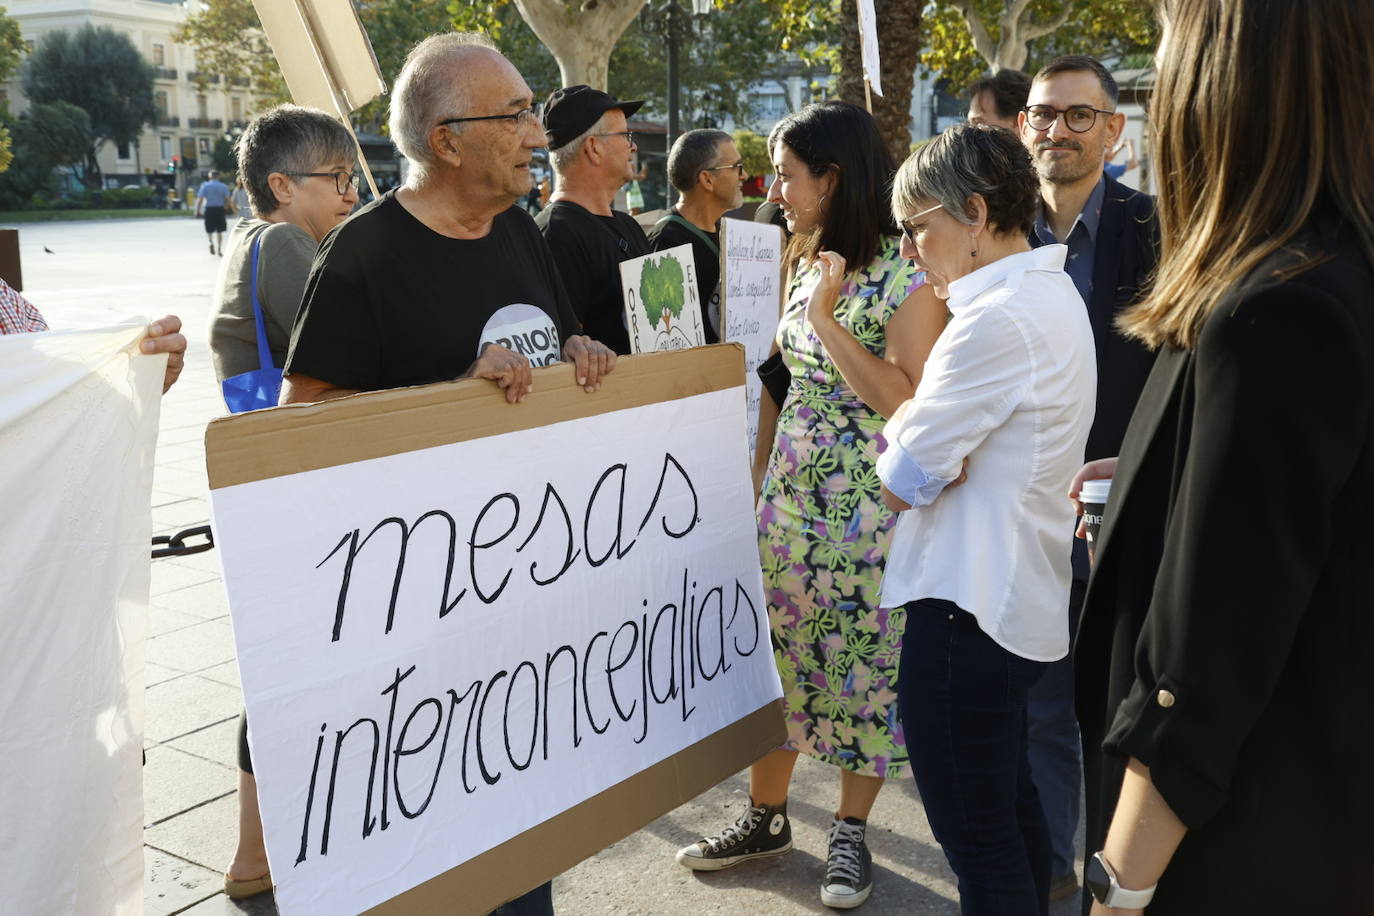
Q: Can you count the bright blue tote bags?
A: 1